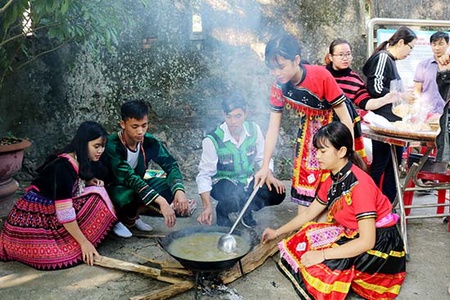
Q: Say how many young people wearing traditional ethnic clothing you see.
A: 5